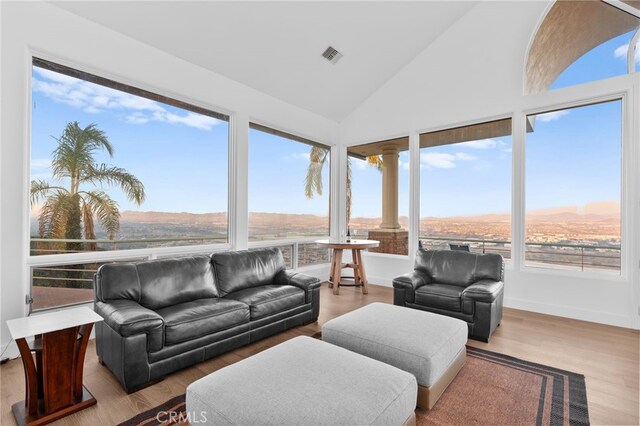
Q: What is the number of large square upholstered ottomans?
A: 2